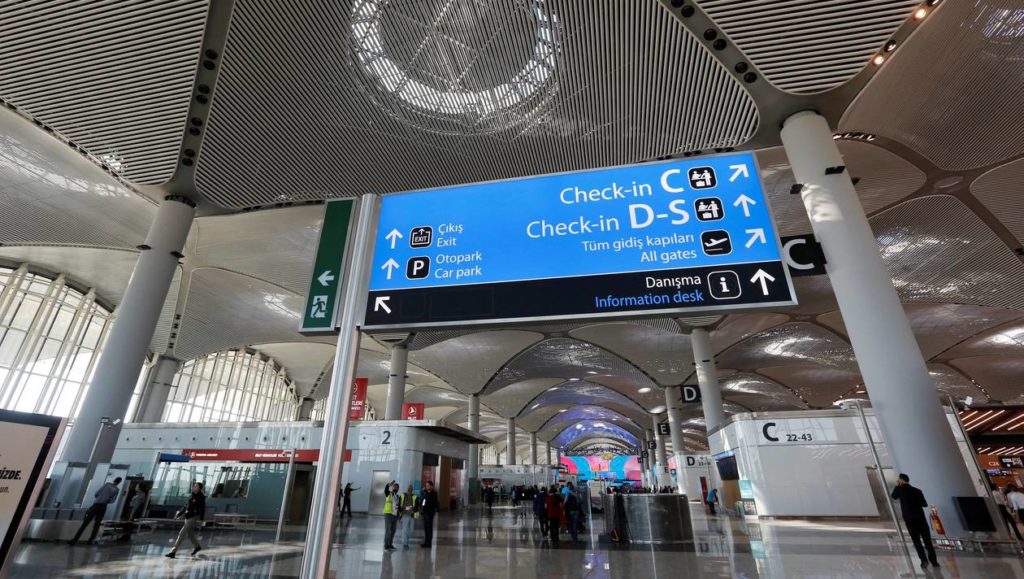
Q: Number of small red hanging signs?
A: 2